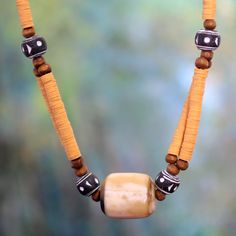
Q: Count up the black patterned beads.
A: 4